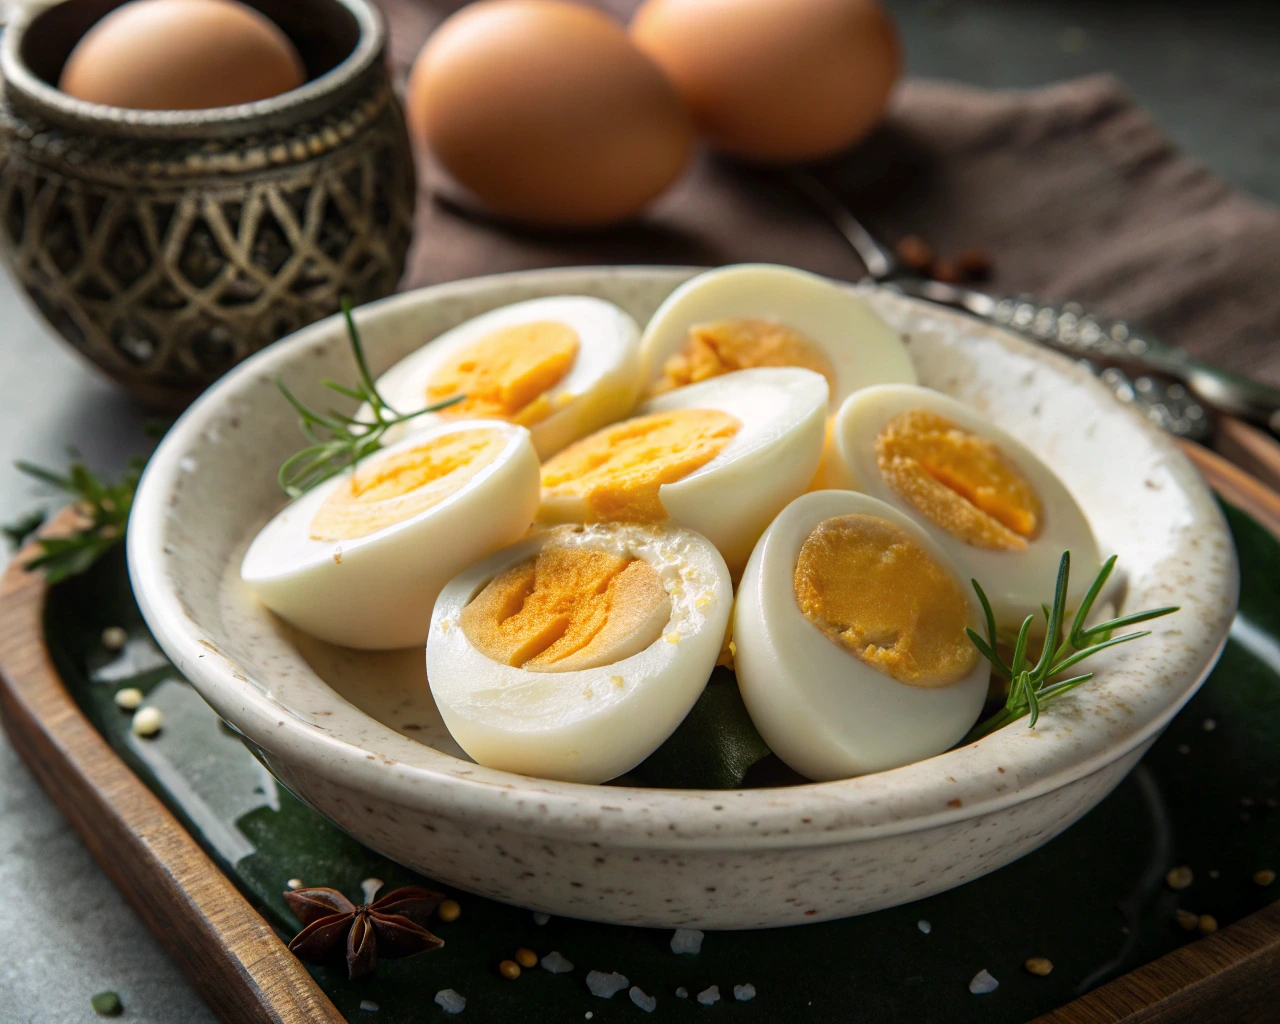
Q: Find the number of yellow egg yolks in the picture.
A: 7